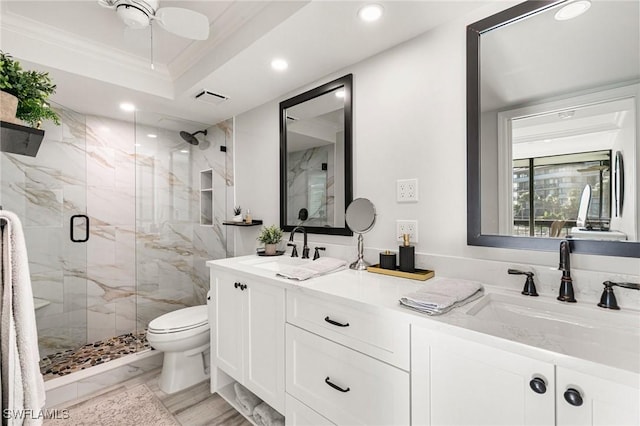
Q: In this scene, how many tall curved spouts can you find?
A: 2